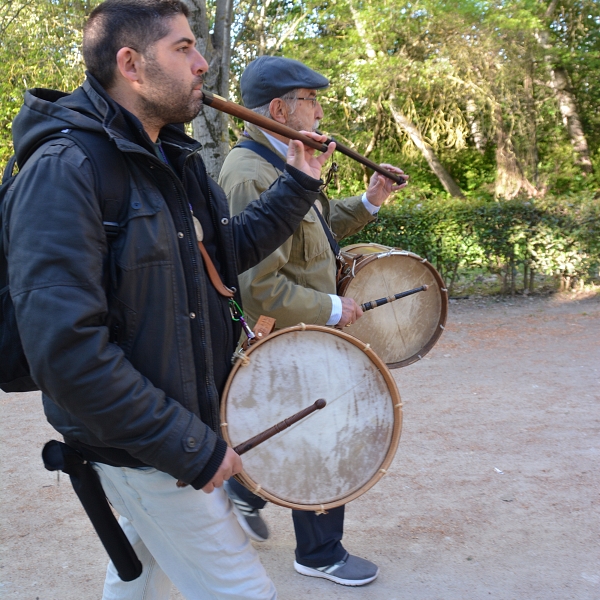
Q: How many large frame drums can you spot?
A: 2